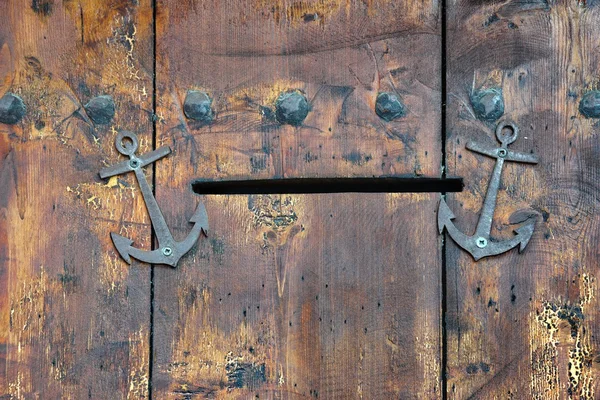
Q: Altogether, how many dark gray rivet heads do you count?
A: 7